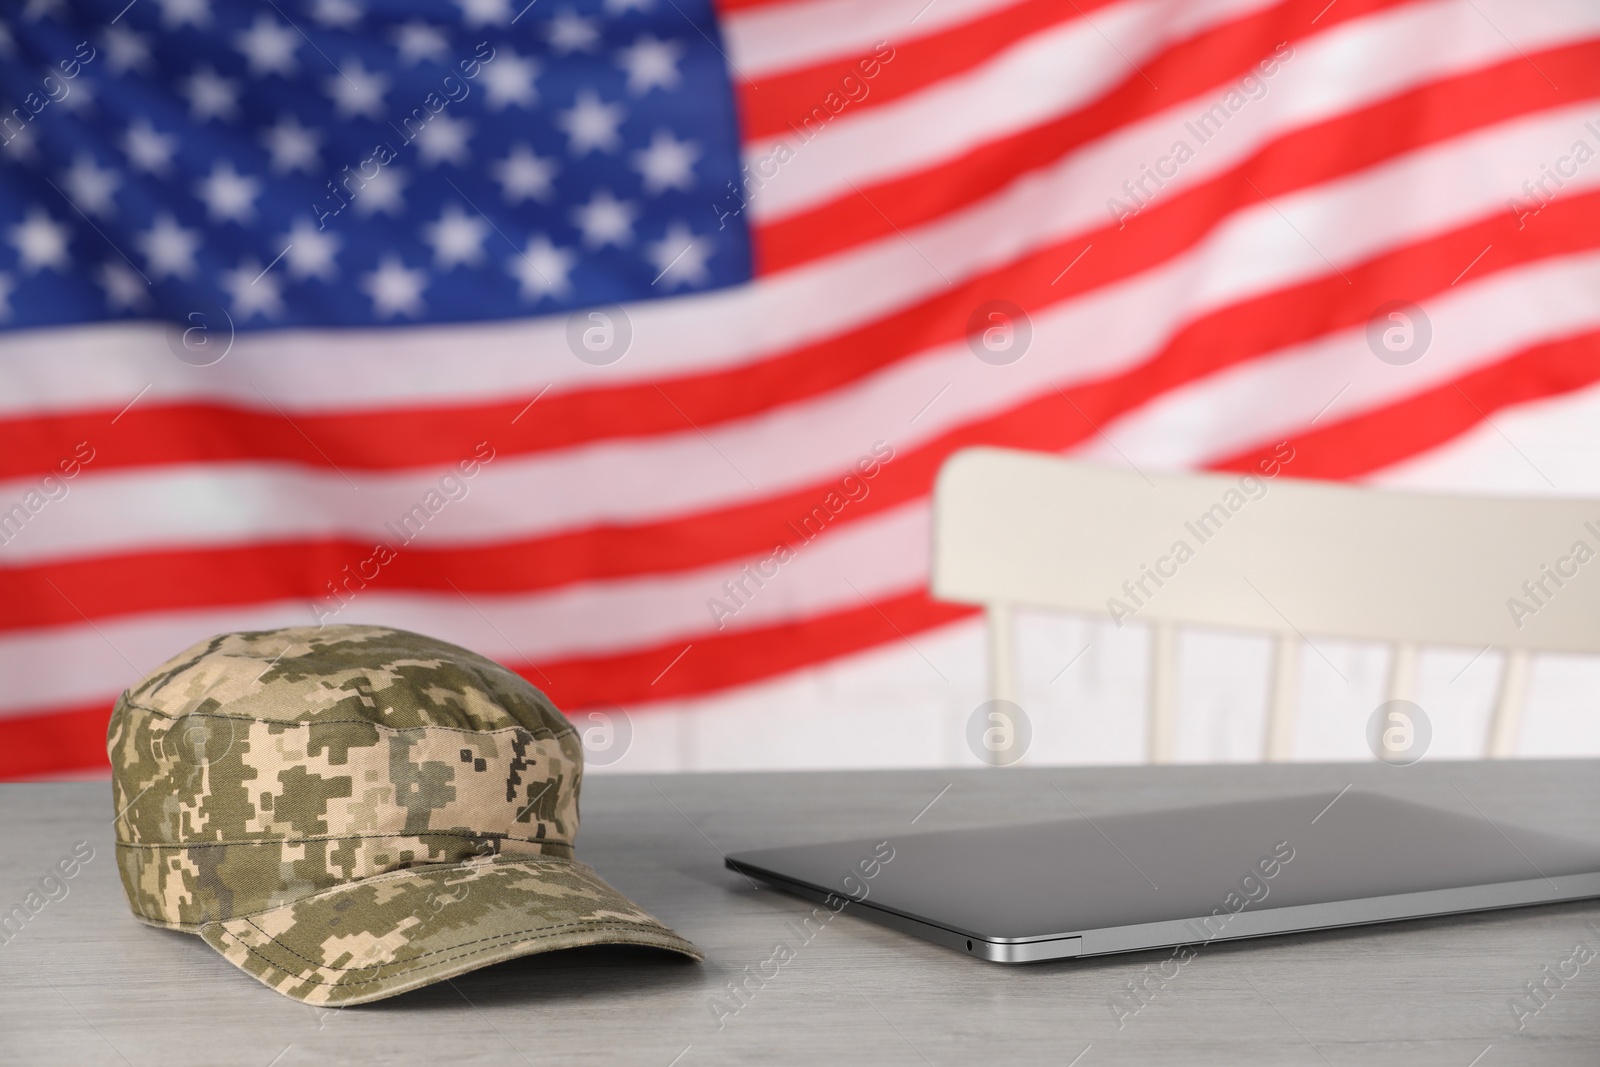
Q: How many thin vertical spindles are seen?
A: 5